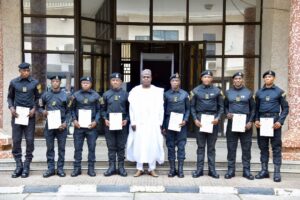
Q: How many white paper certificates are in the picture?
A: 8